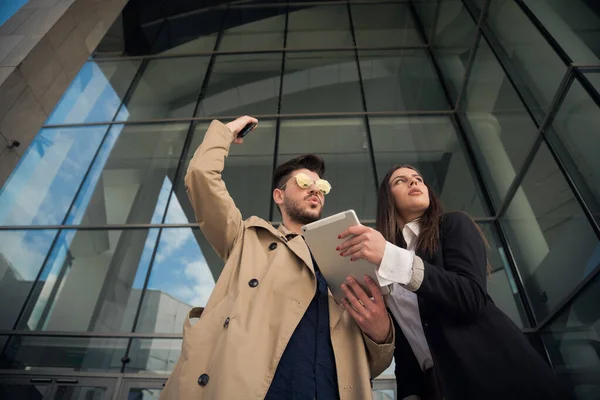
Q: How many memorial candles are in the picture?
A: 0